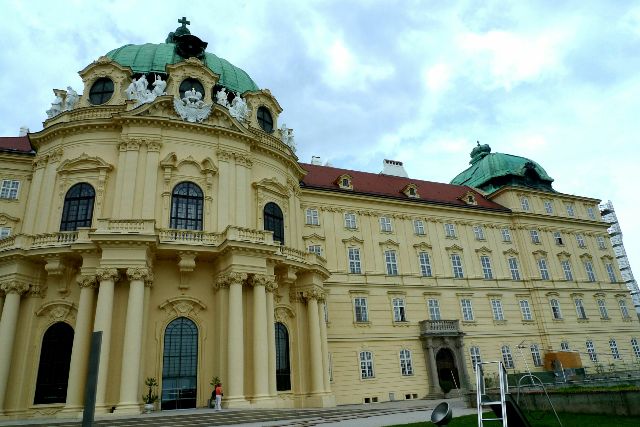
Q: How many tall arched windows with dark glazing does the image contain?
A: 6